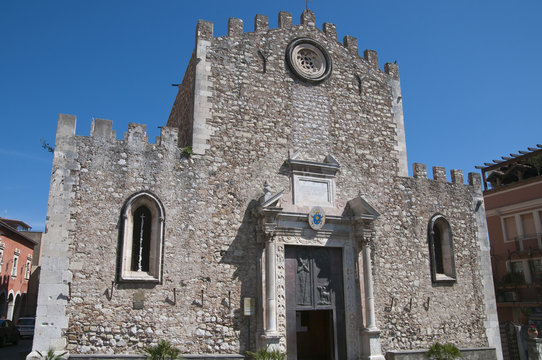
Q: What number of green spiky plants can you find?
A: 4